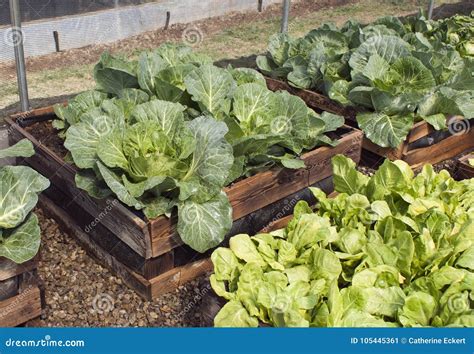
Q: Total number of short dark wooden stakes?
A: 3